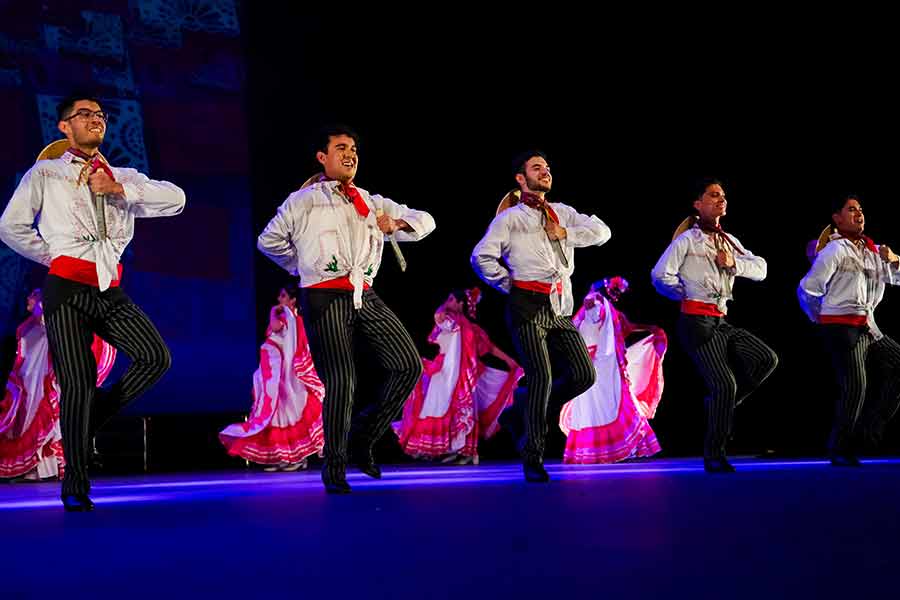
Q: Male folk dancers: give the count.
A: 5